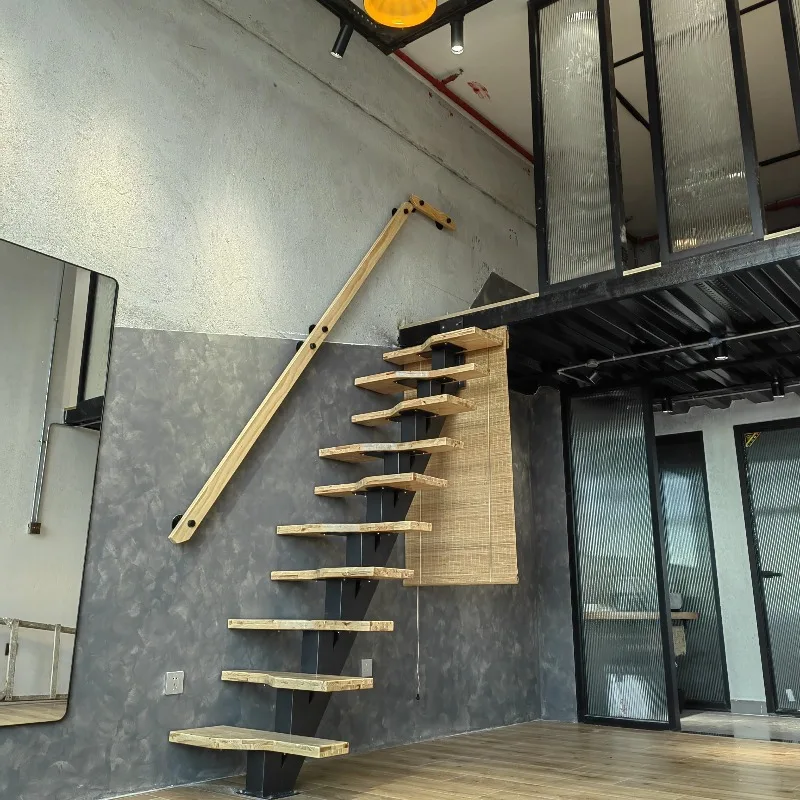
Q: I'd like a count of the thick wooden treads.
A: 10